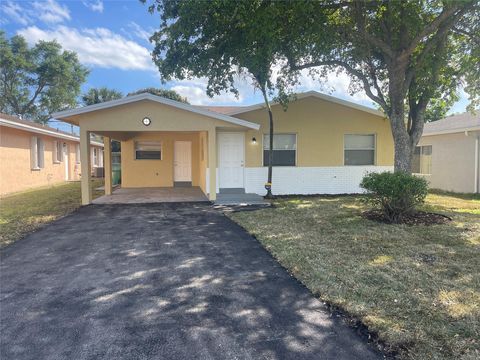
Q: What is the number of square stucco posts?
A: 3